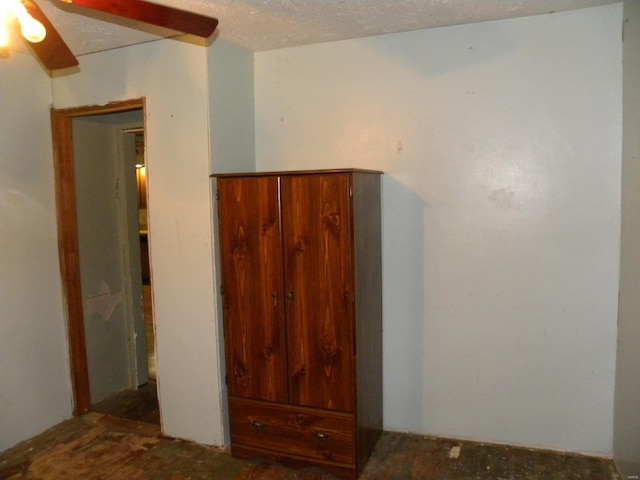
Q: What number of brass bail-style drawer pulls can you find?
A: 2